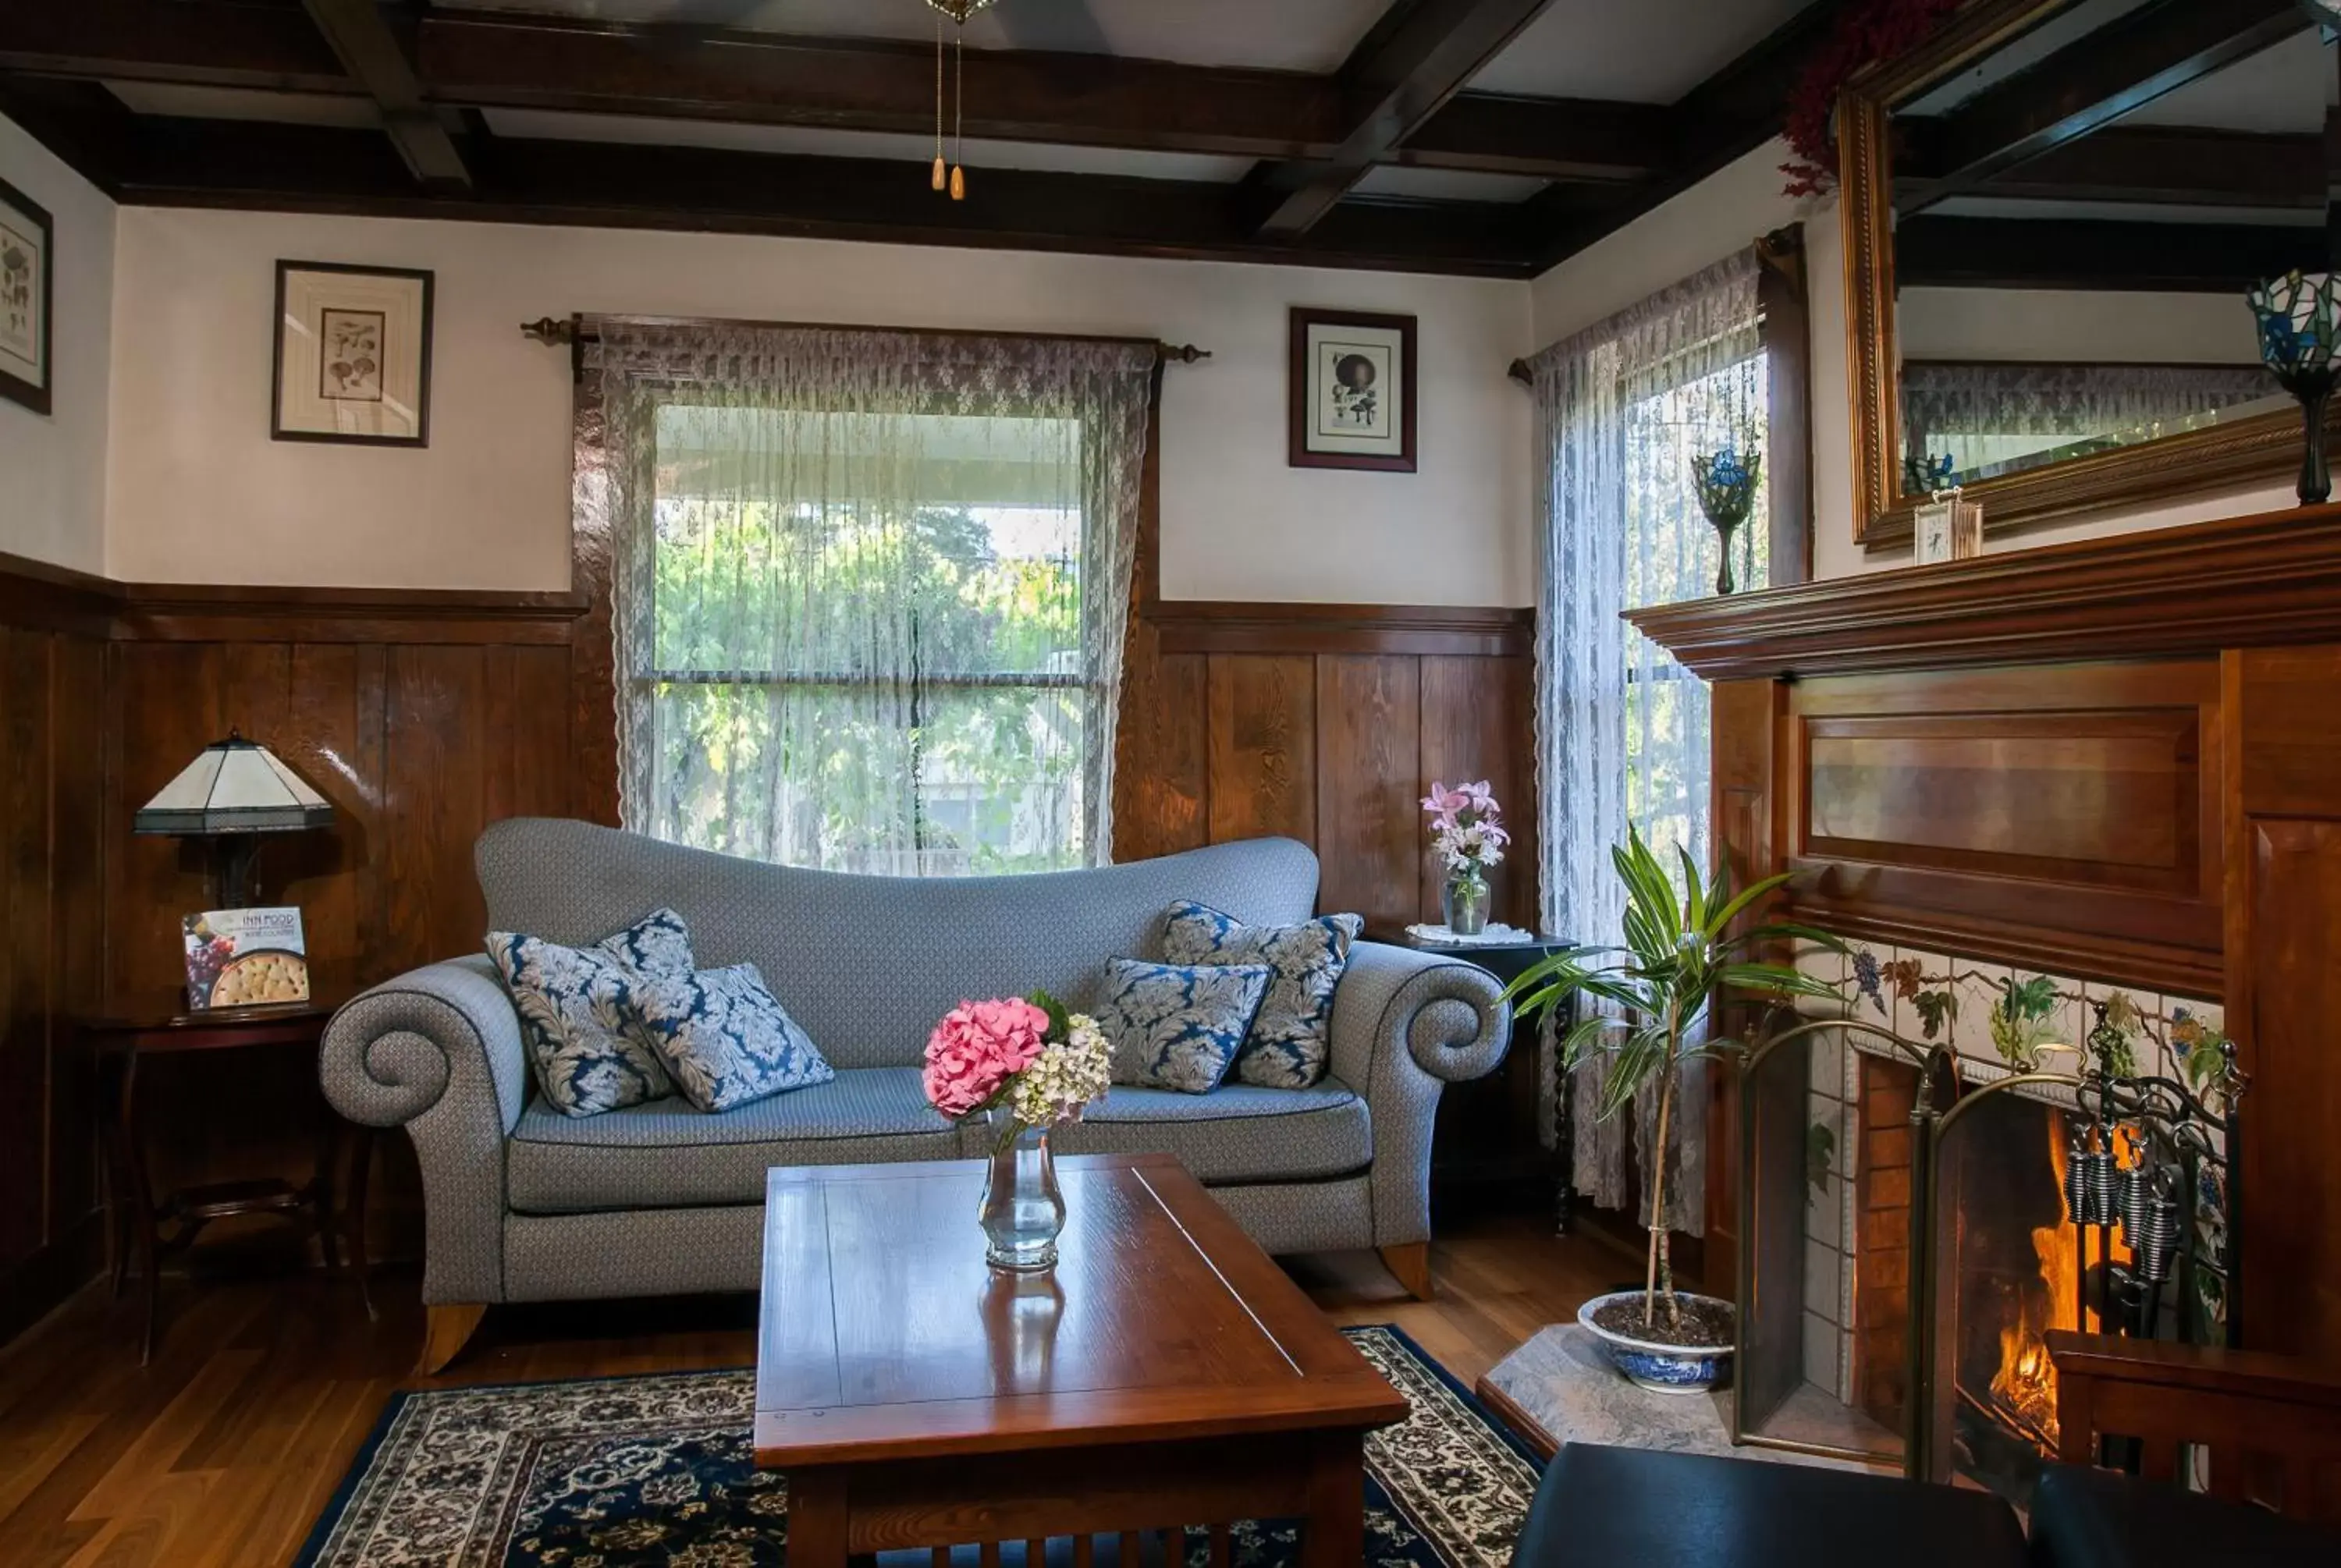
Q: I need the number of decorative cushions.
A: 4